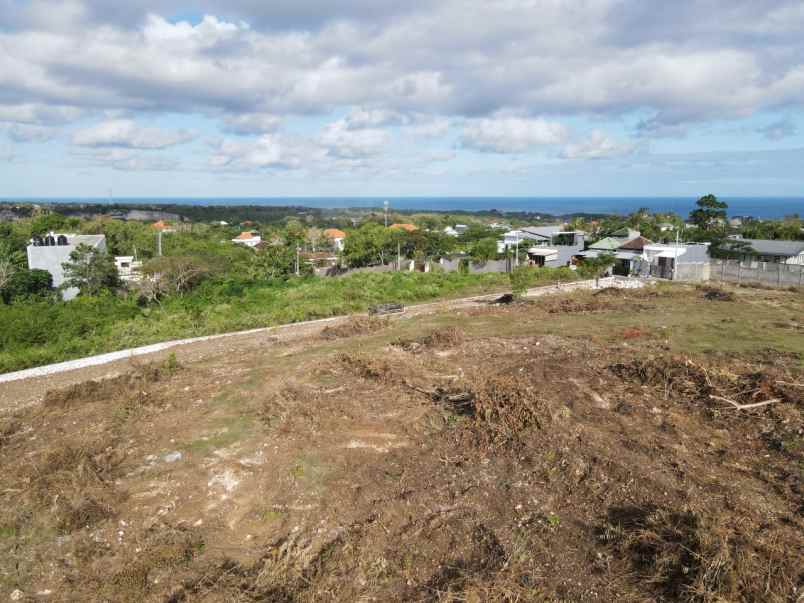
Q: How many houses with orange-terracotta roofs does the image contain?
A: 4